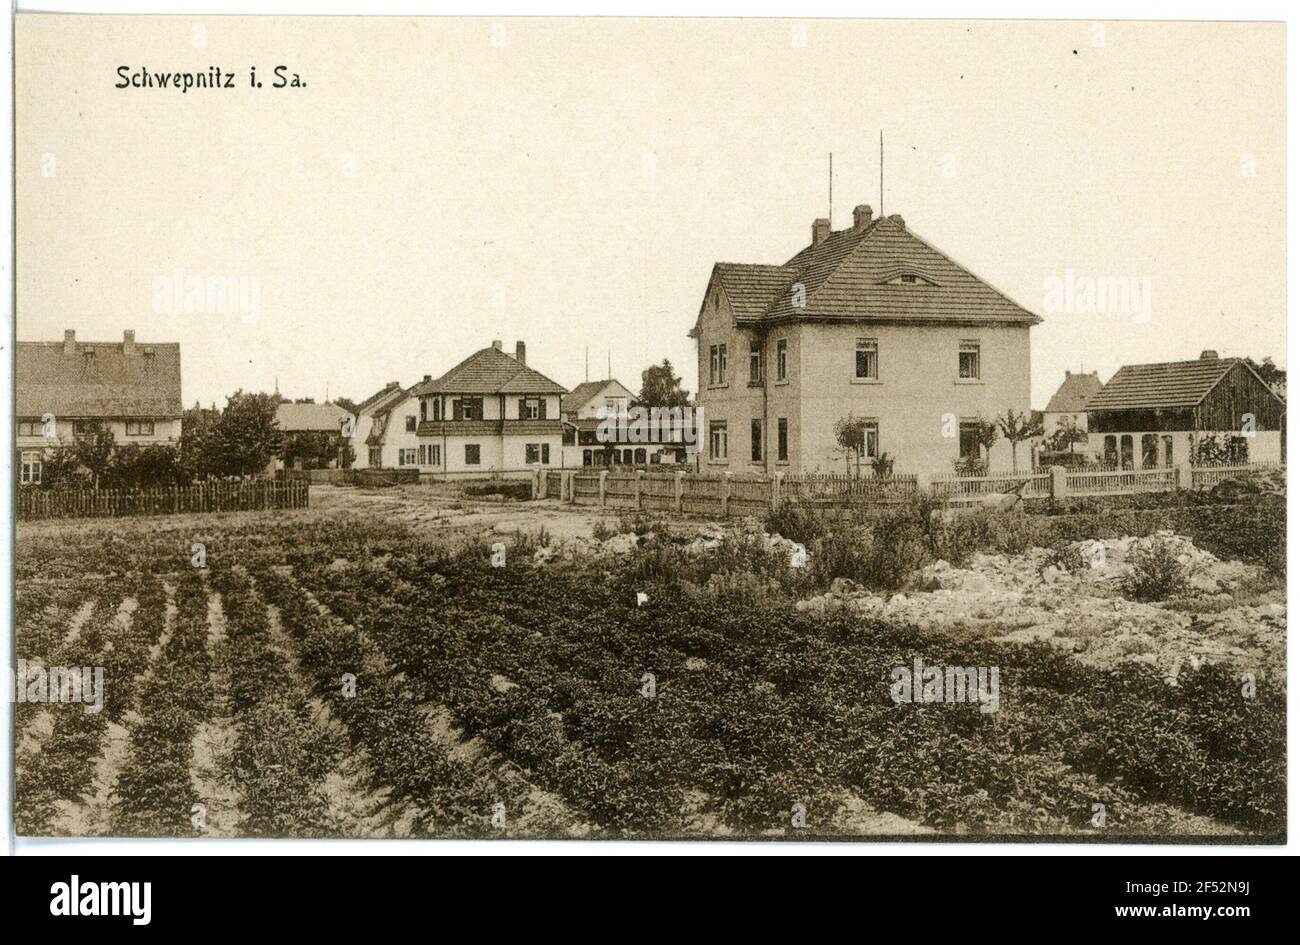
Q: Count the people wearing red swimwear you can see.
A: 0